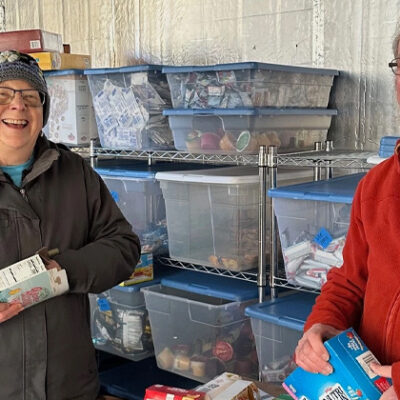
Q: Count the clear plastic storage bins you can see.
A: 10